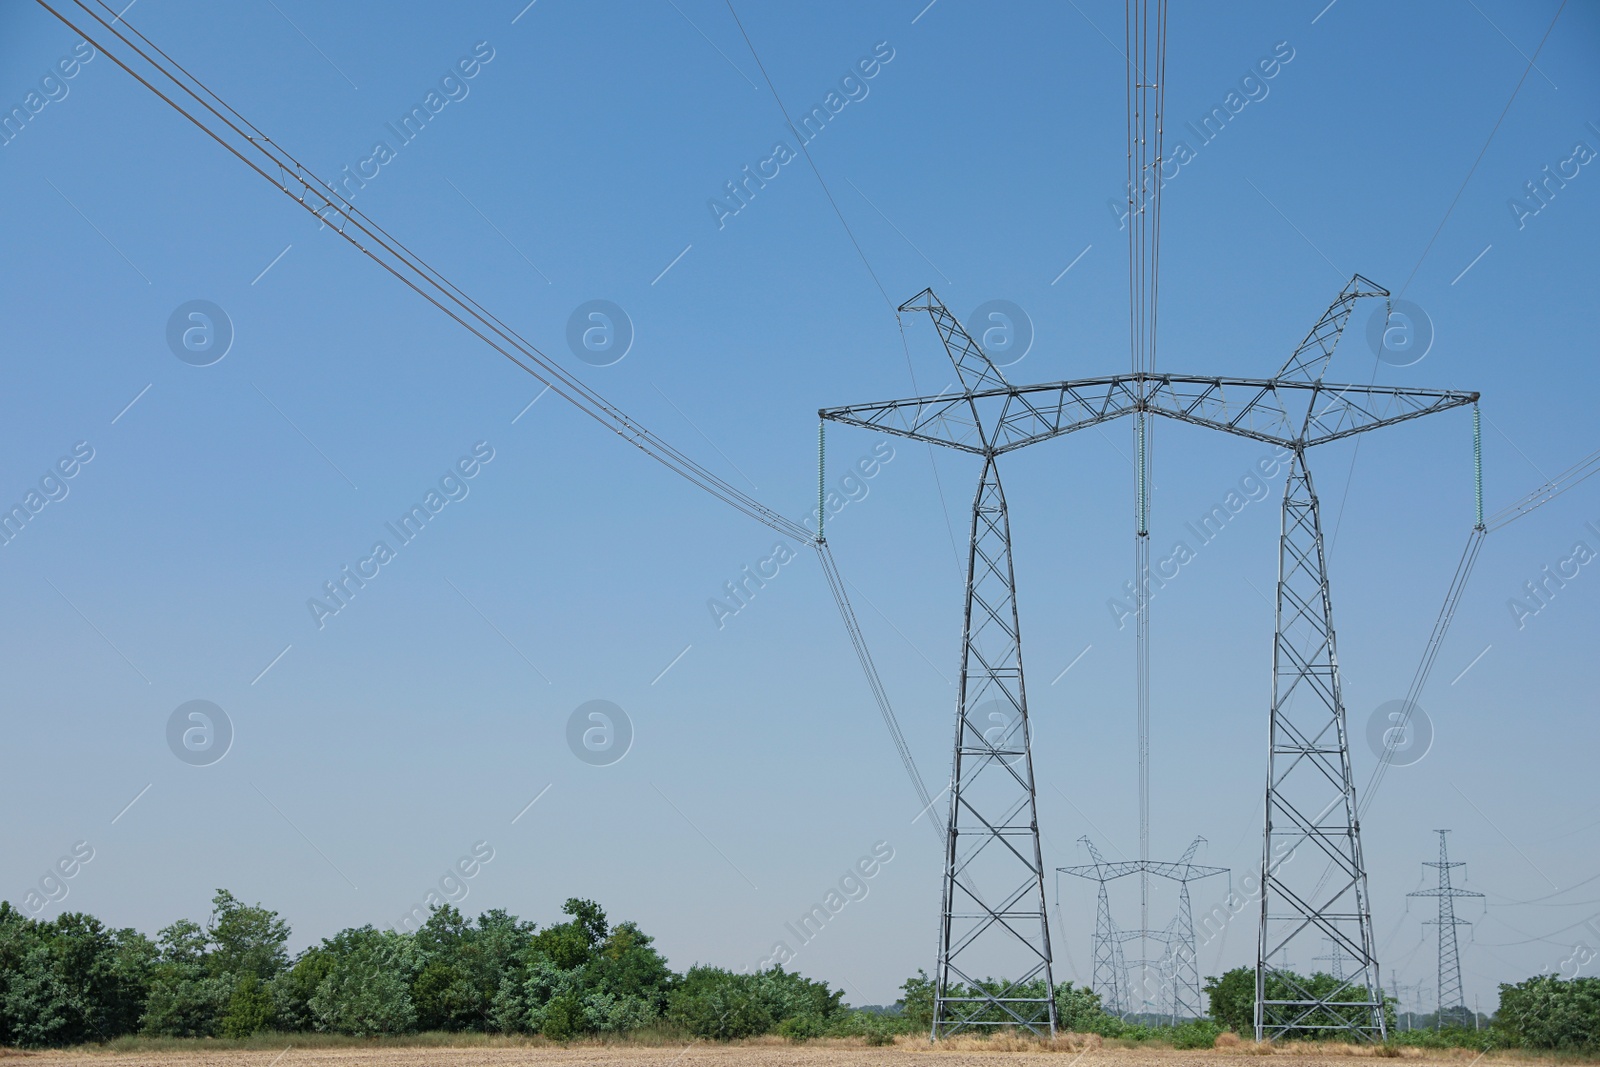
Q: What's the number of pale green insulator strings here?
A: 3